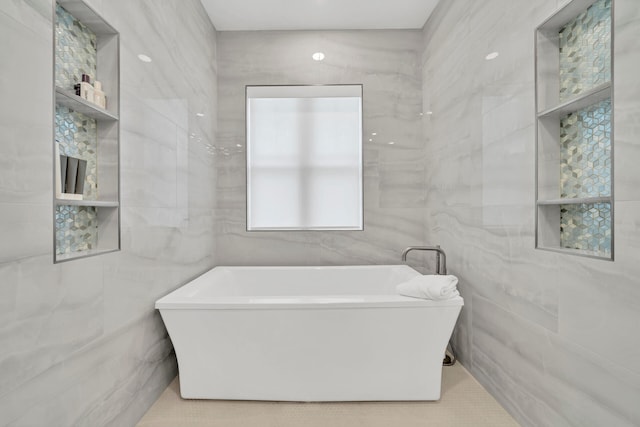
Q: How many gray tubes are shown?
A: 3